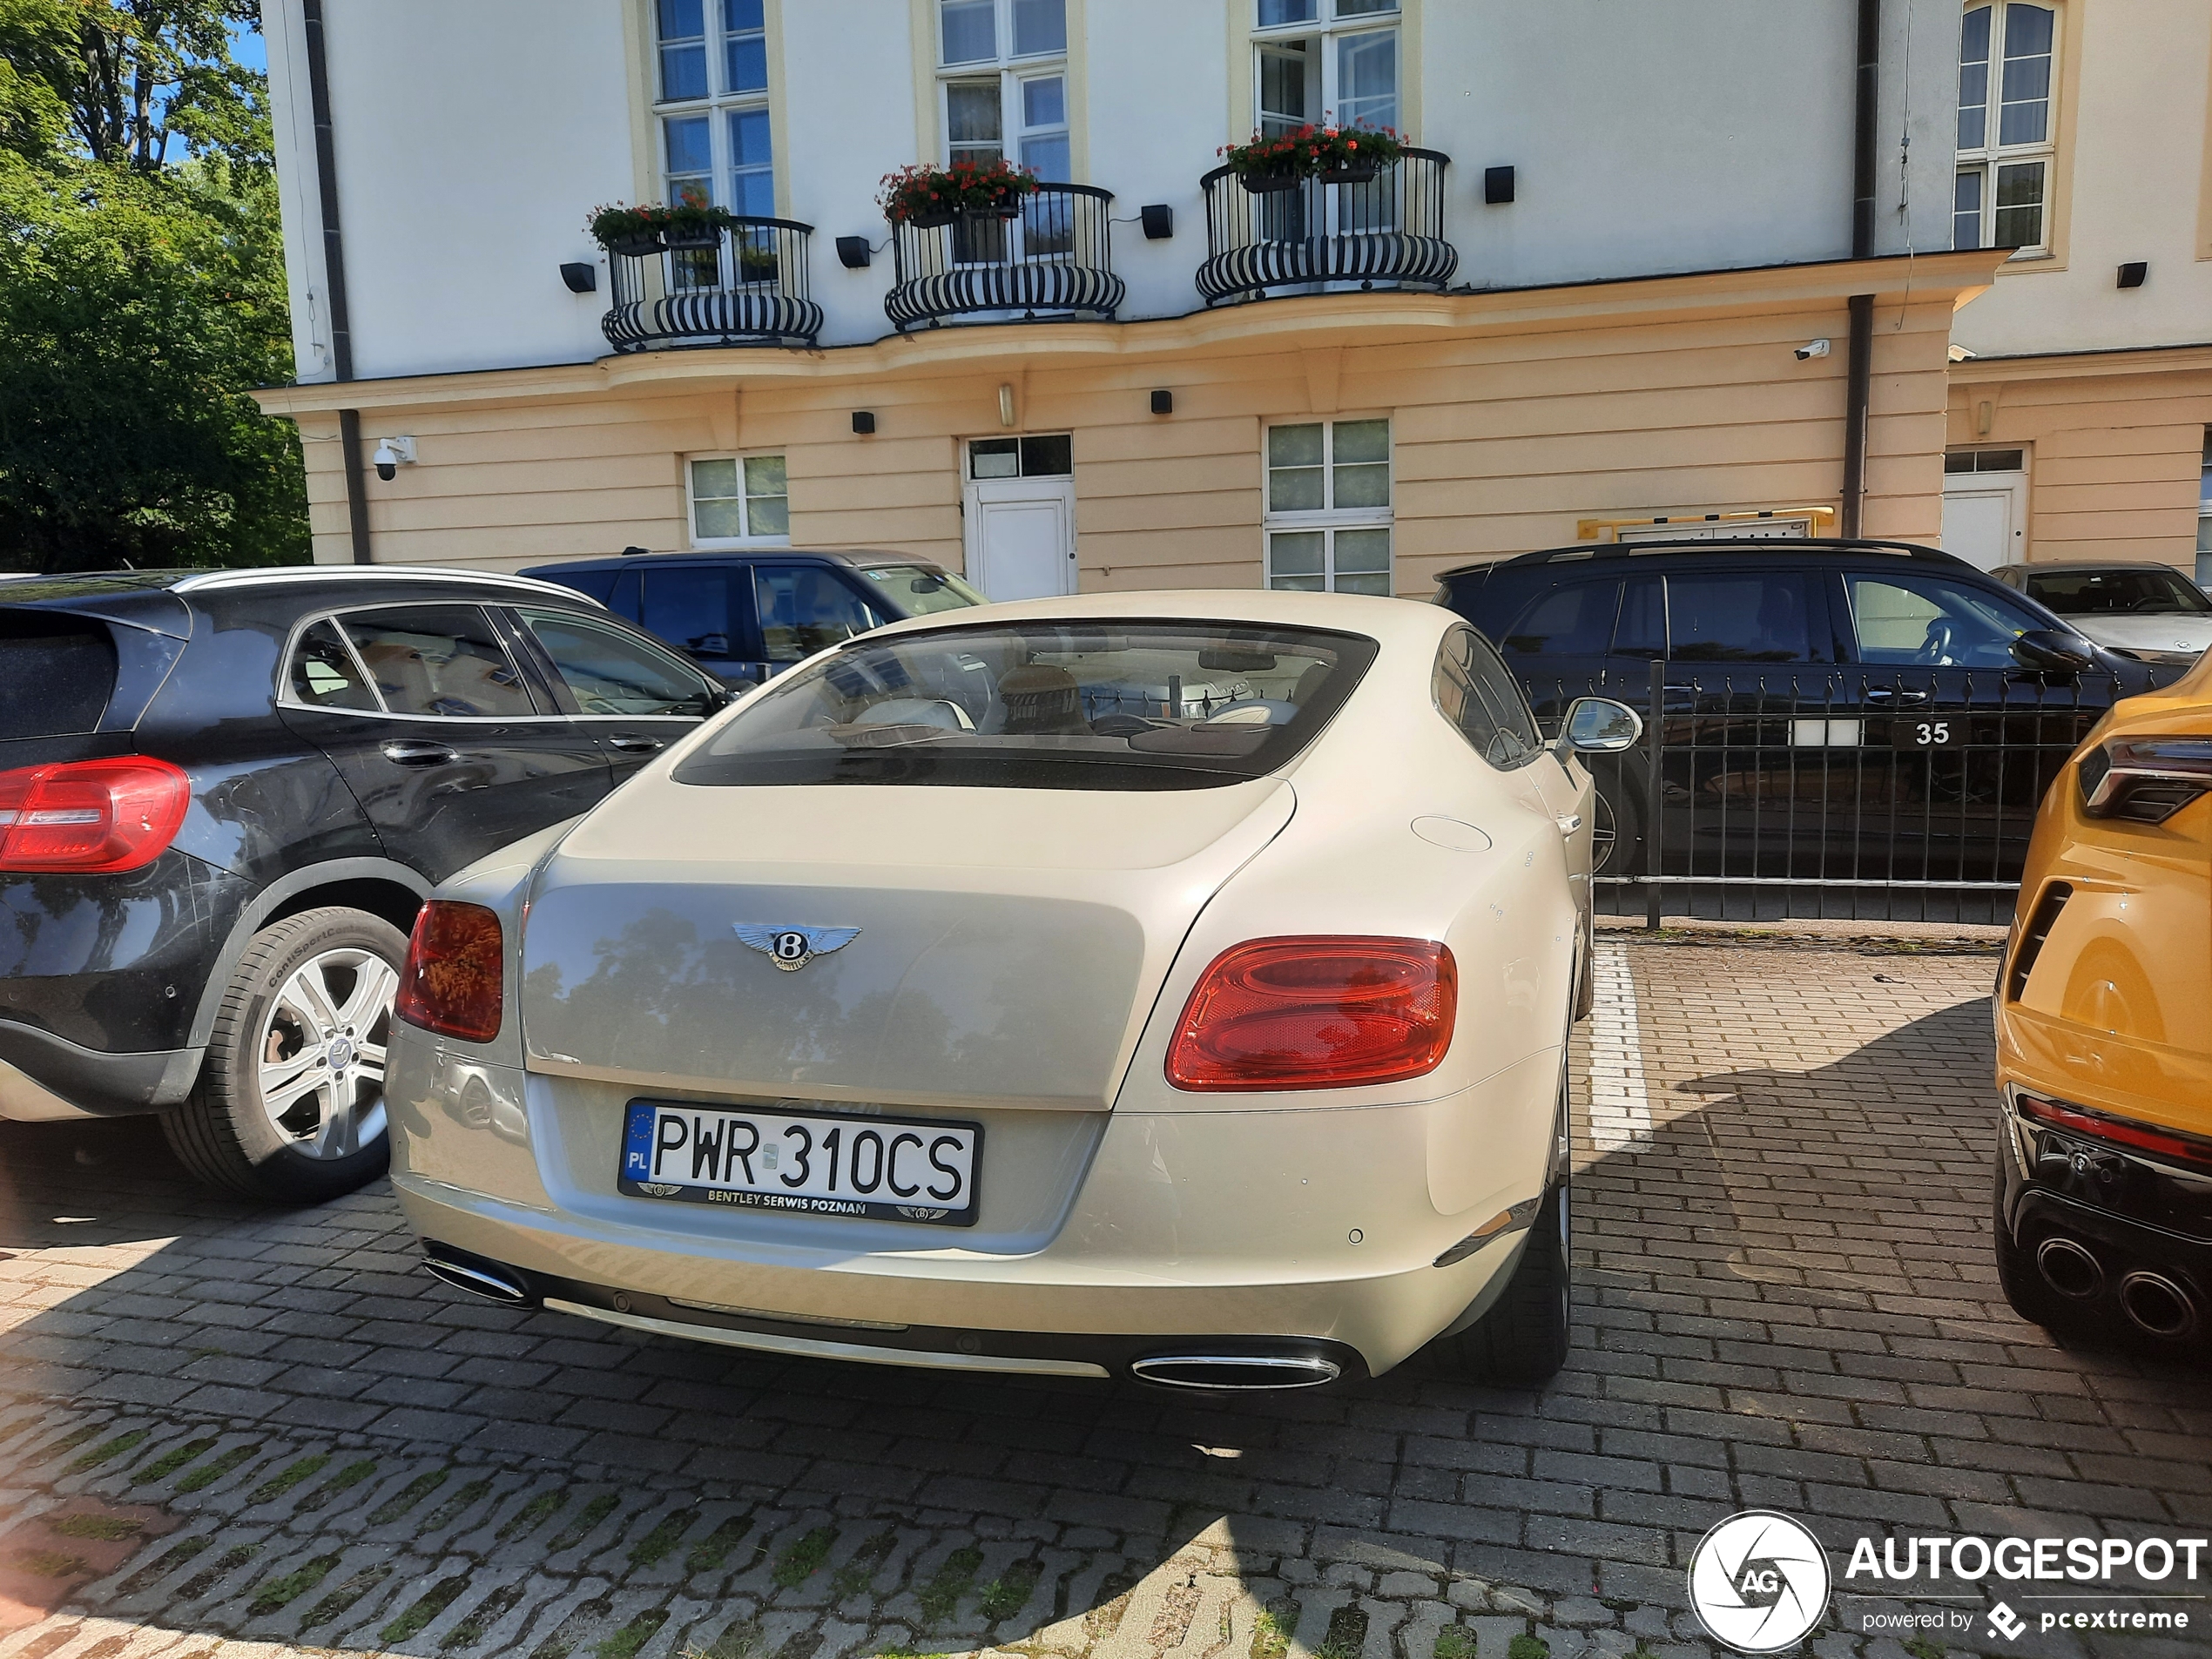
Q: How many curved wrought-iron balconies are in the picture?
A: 3